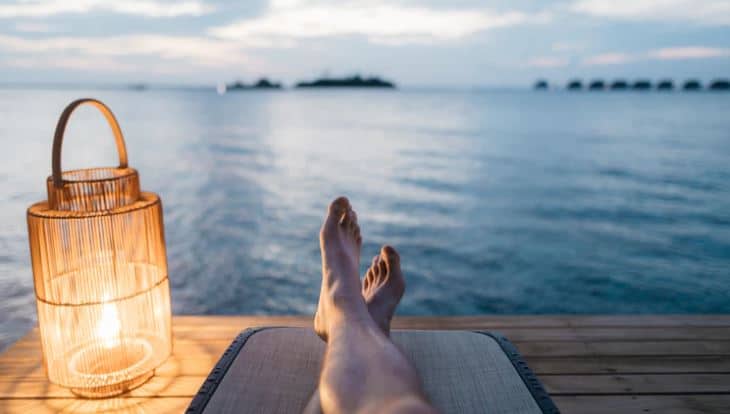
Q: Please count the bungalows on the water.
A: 8